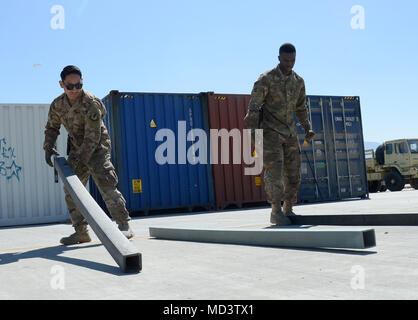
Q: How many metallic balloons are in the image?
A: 0